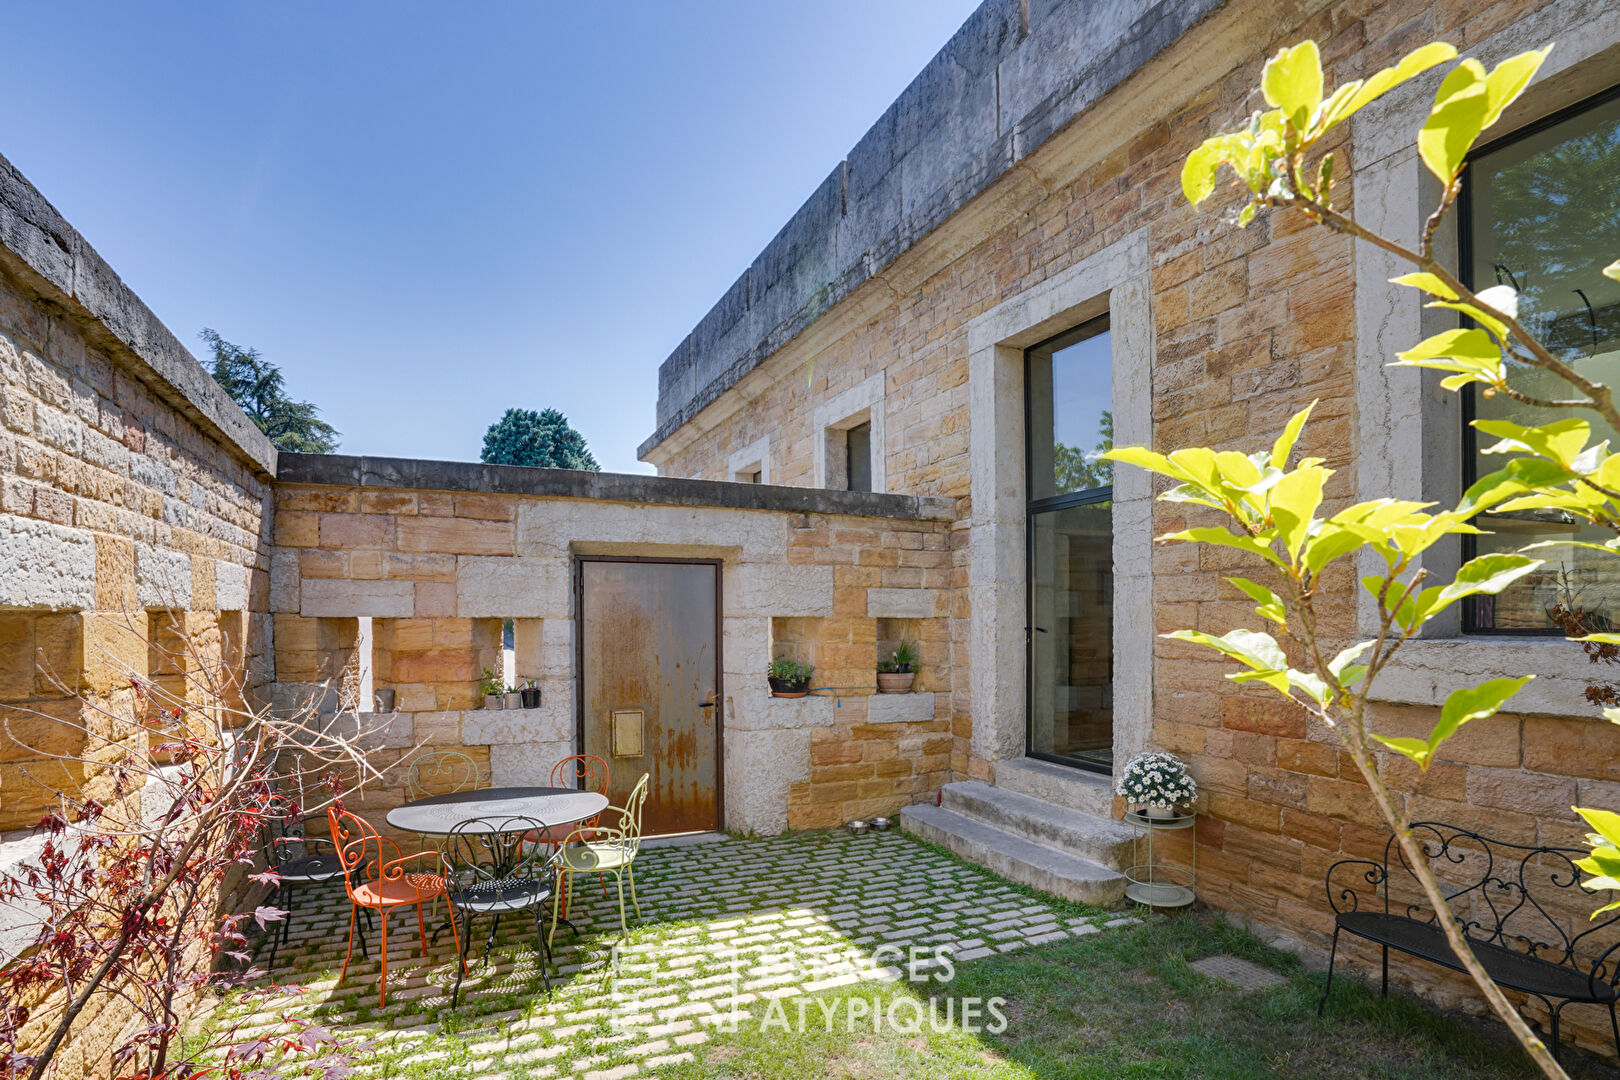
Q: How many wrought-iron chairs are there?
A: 6